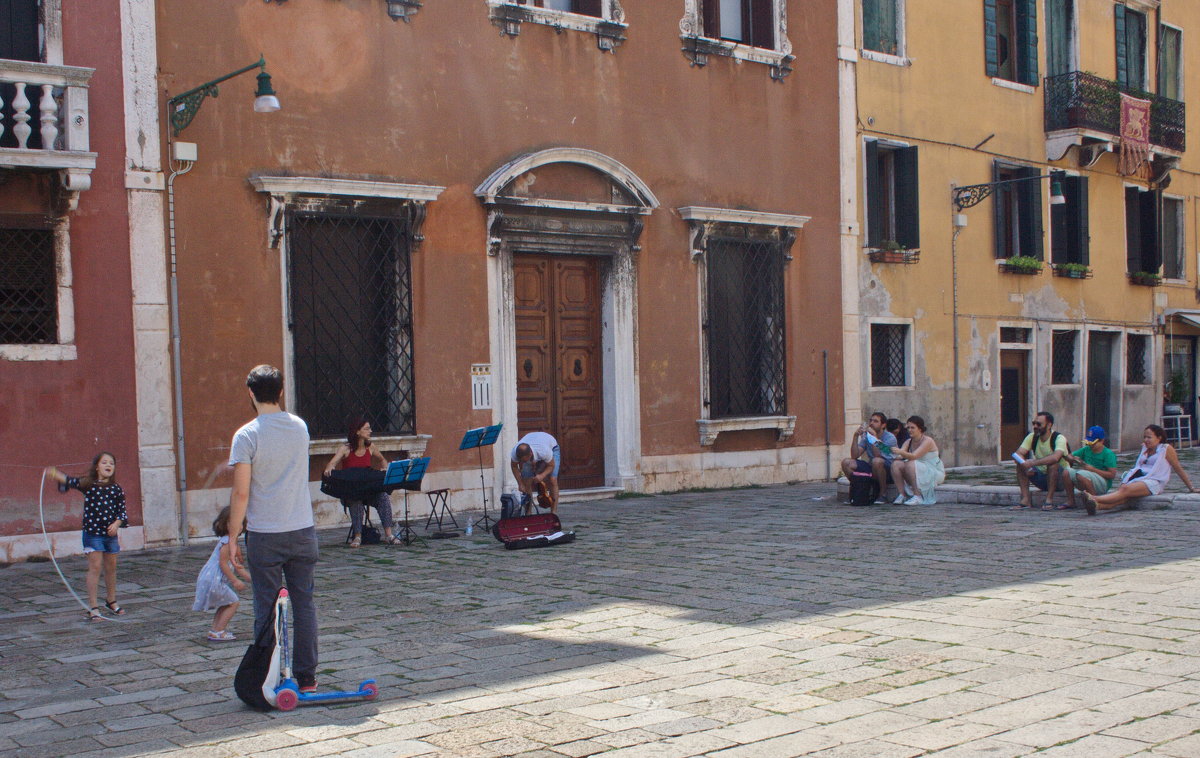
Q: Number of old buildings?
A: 3